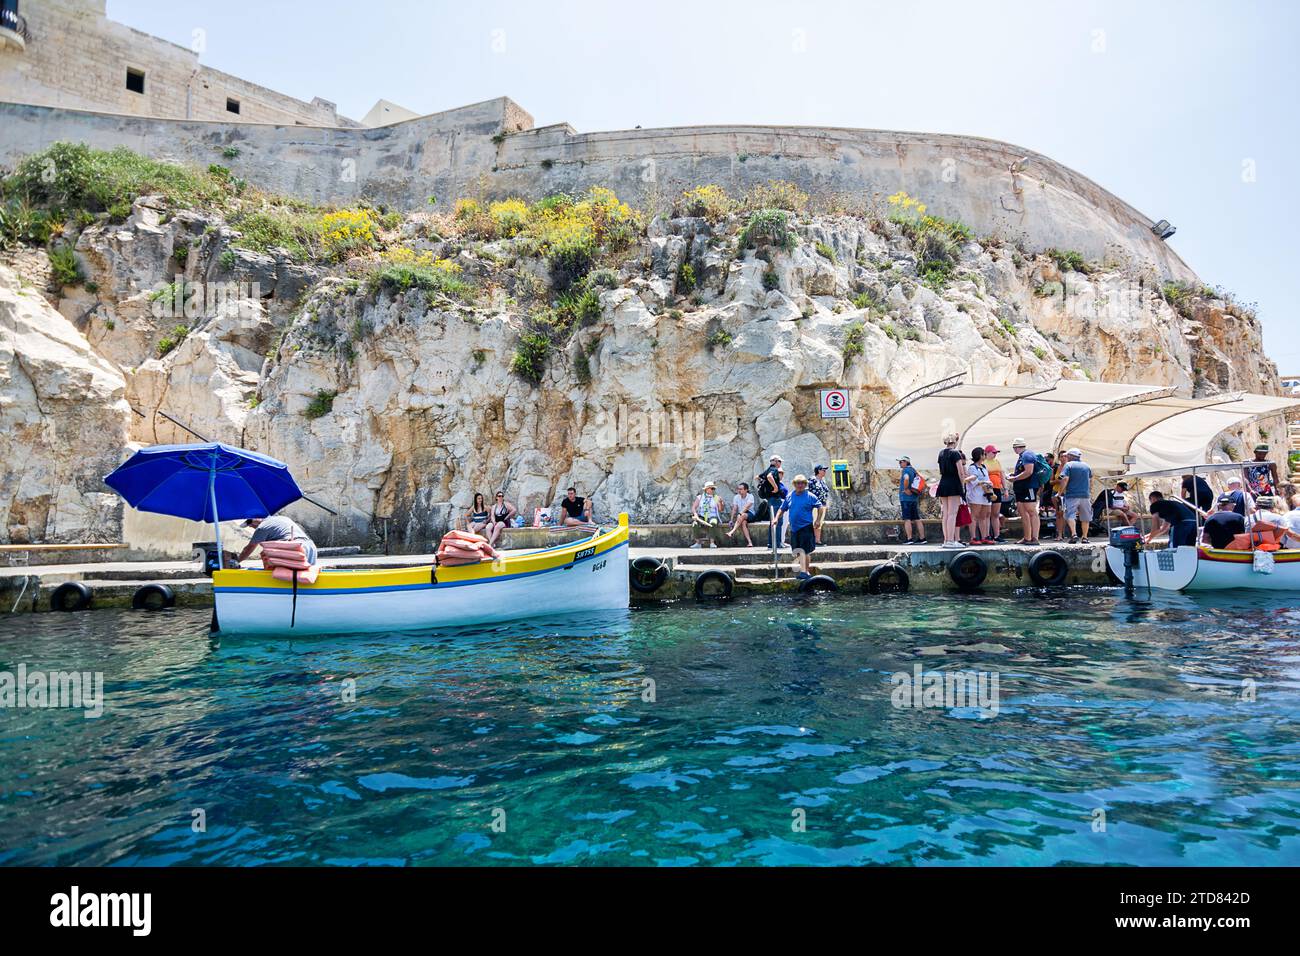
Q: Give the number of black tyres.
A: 8